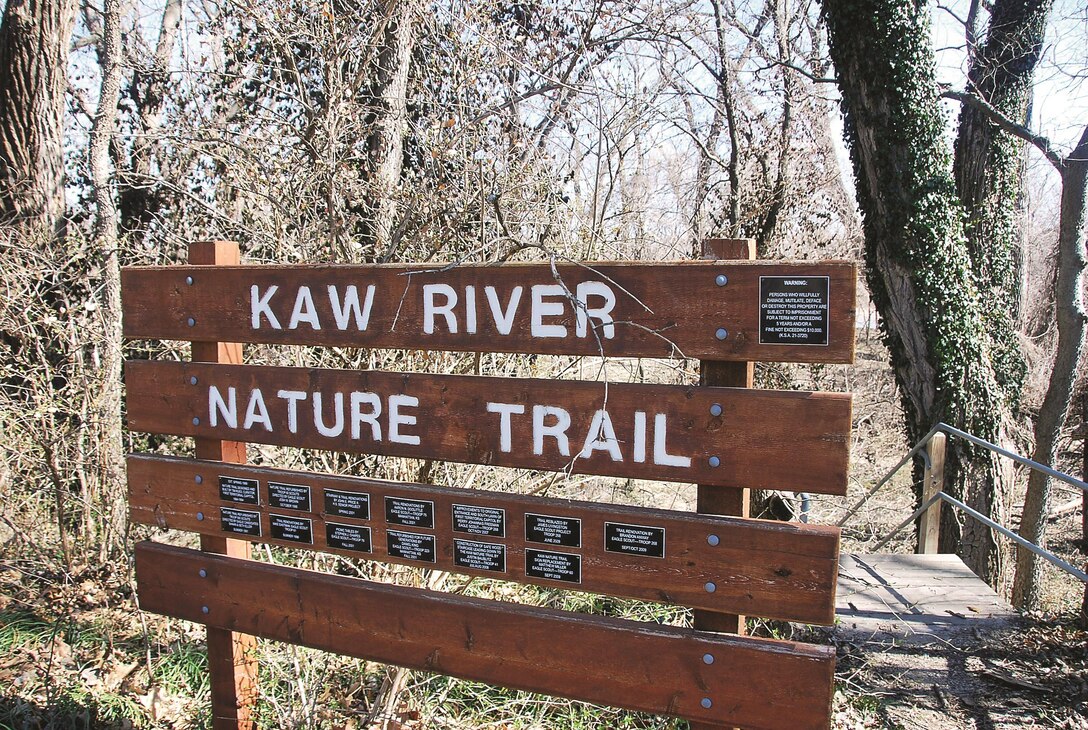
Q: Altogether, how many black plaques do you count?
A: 14